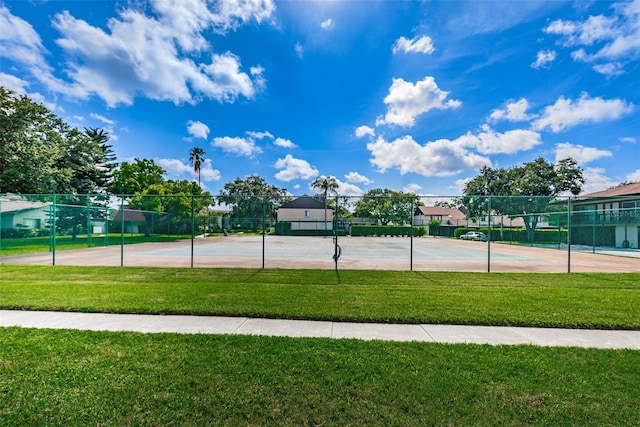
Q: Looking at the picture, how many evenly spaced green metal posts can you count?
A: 8